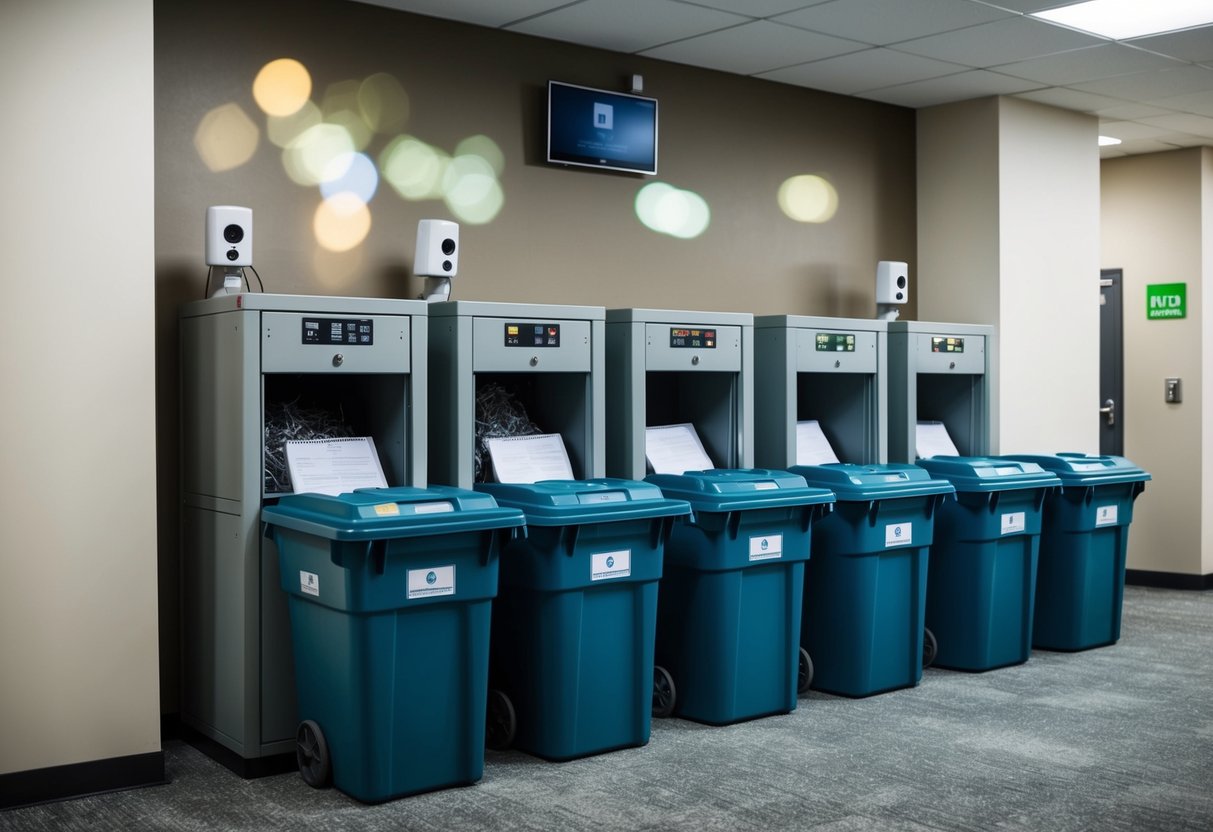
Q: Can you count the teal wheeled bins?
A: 6